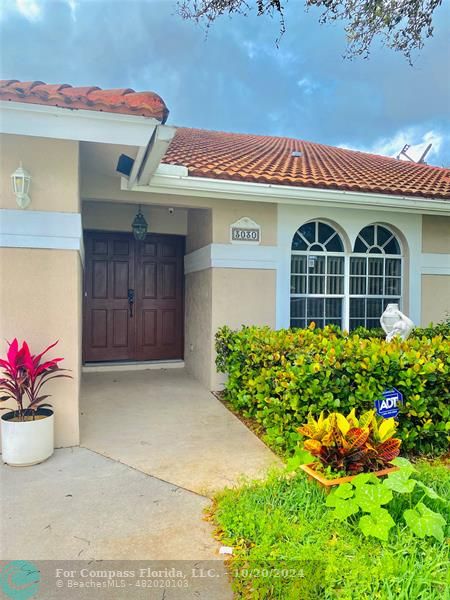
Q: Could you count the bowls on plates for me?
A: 0